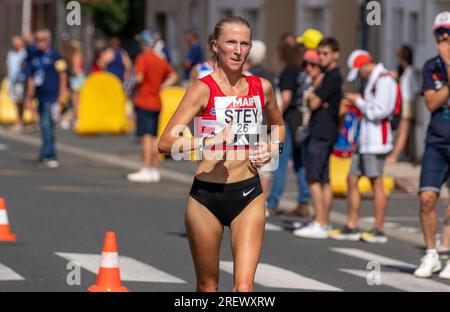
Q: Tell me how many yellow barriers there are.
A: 4